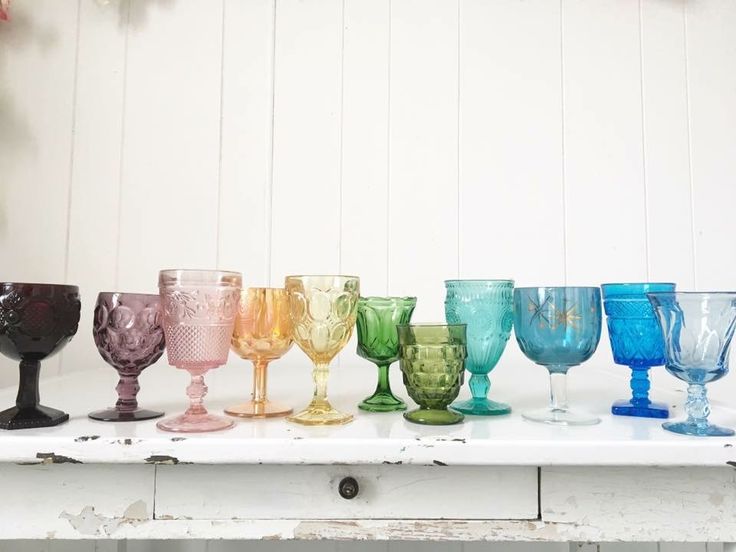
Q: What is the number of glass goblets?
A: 11